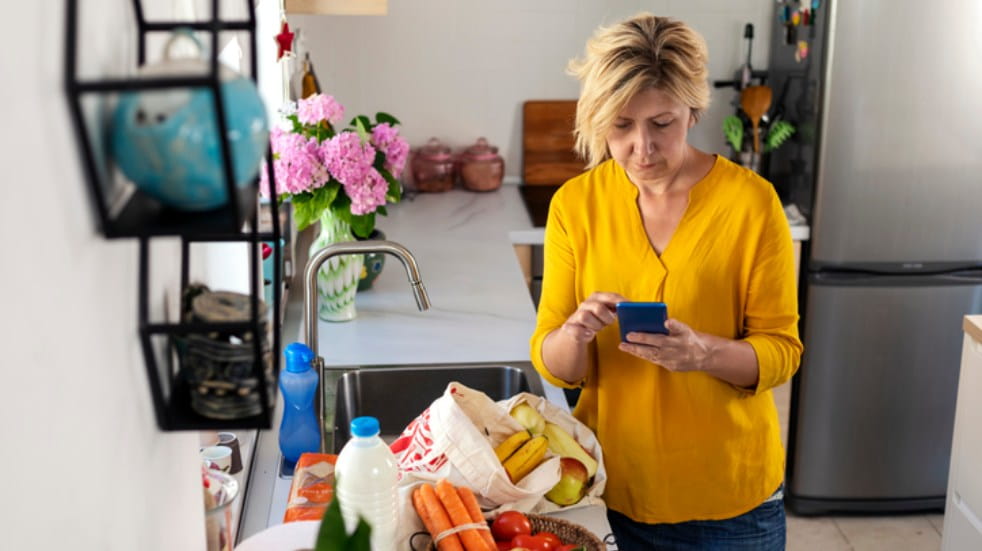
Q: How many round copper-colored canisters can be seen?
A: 2